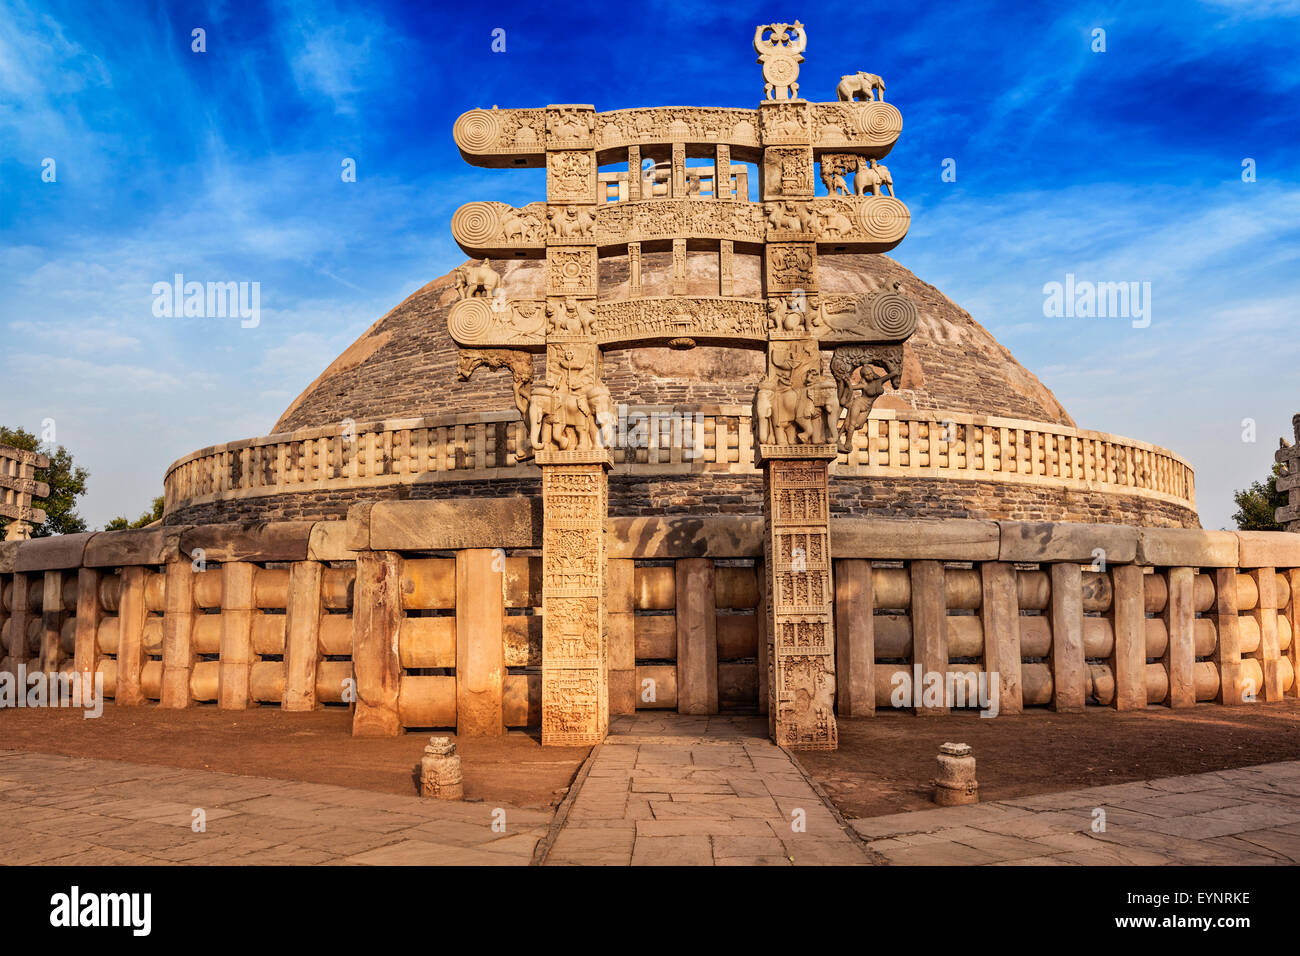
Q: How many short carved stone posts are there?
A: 2